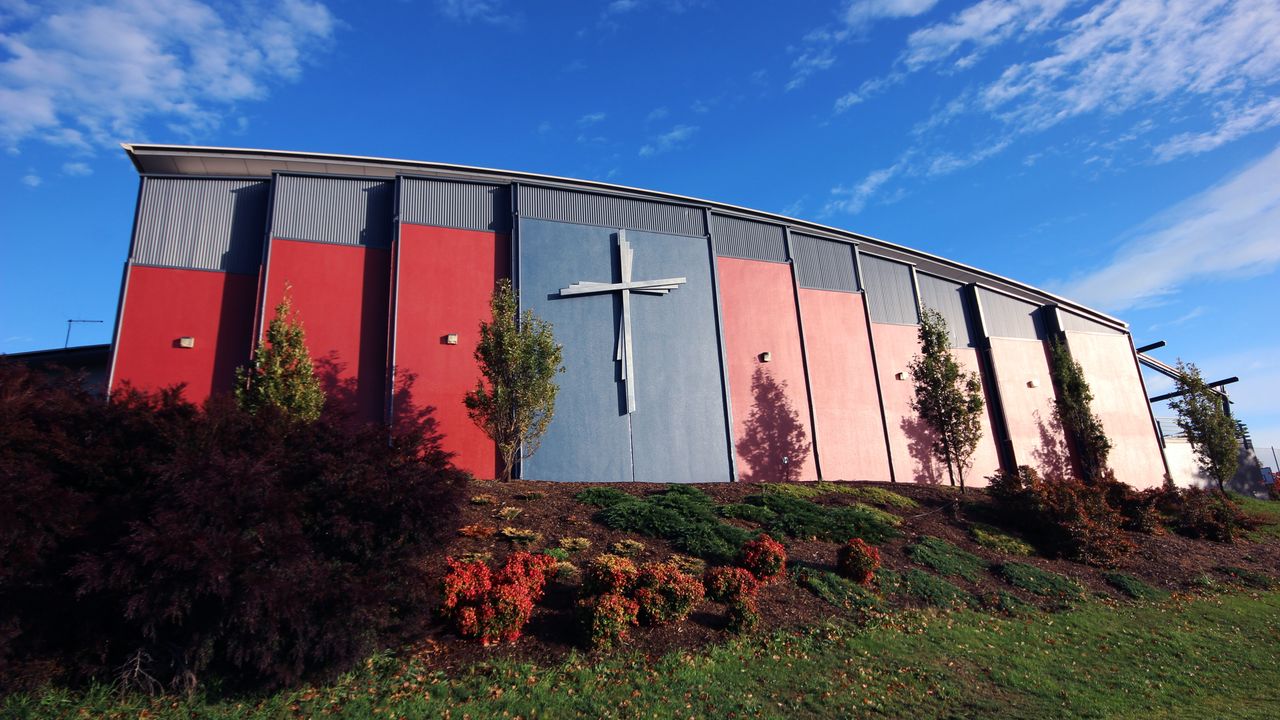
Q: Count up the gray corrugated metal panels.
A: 10